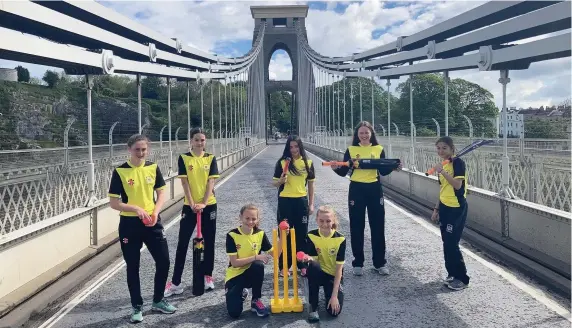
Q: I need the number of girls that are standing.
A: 5